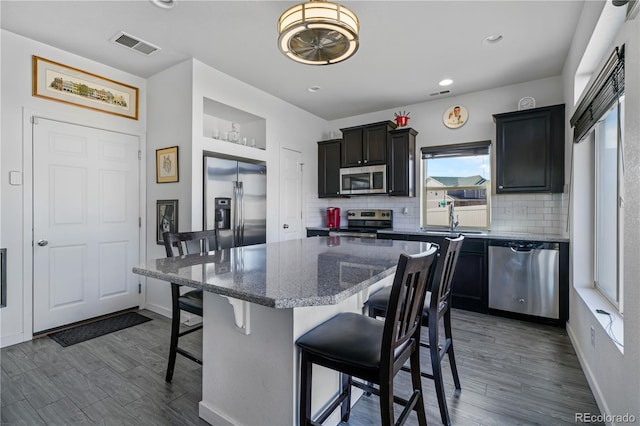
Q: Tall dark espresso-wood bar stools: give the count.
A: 3